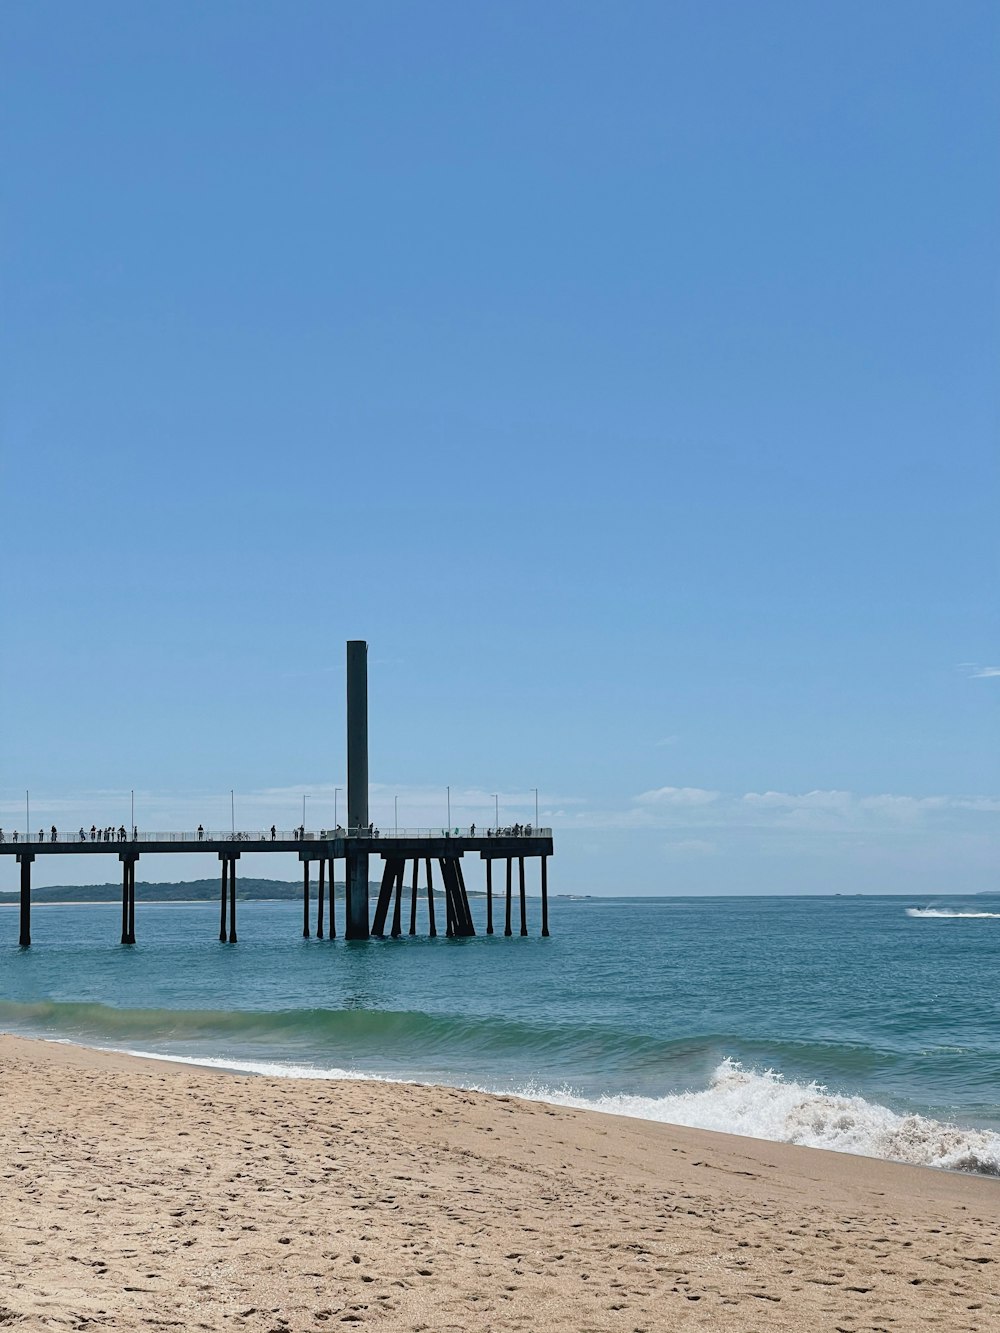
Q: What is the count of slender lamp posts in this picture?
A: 9